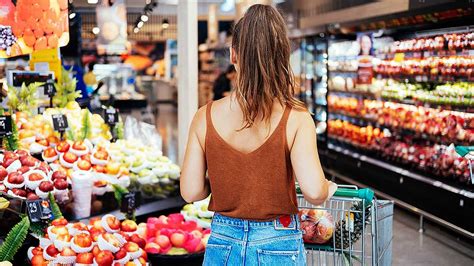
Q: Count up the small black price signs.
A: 6